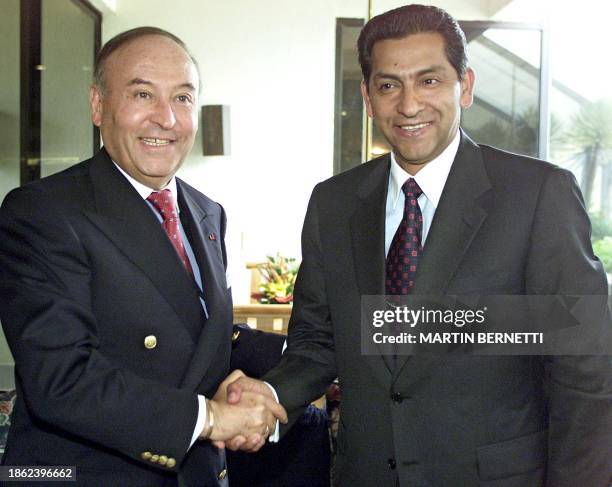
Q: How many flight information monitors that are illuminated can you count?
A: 0